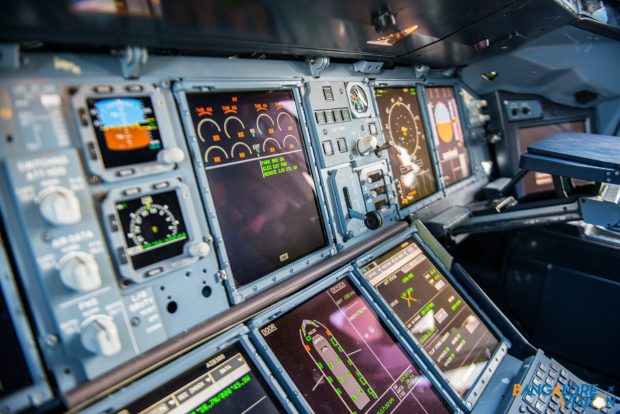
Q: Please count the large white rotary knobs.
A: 3